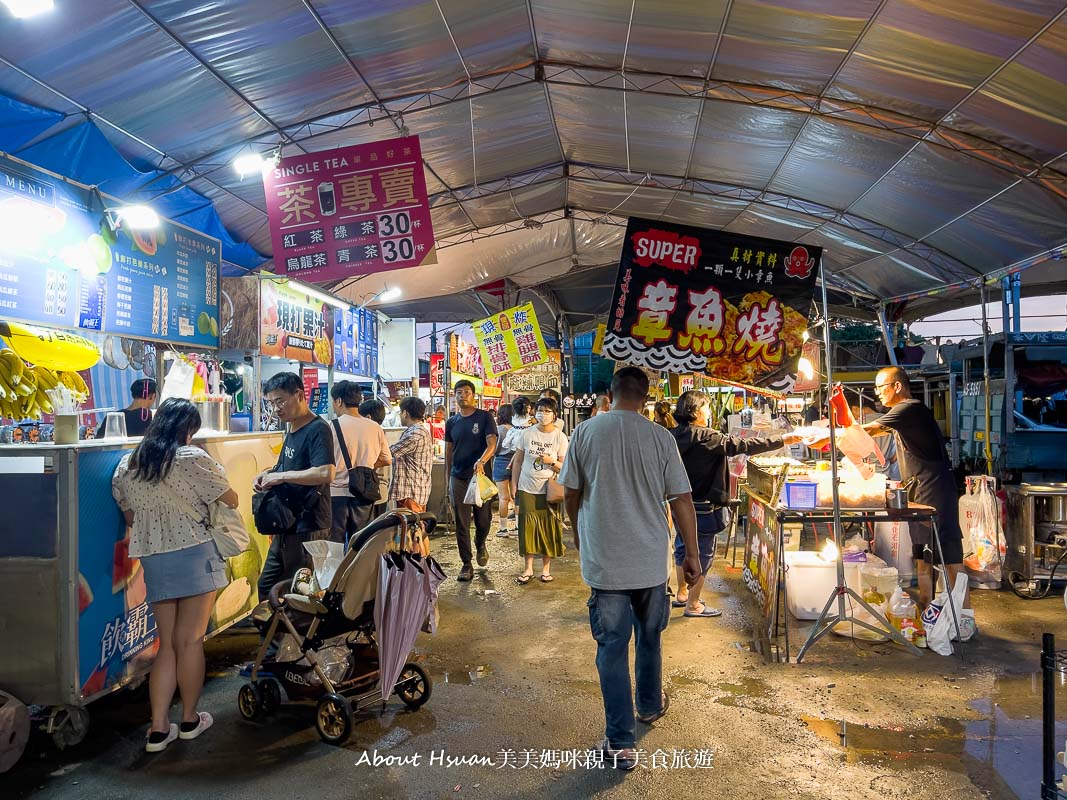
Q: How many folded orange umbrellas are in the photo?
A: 0